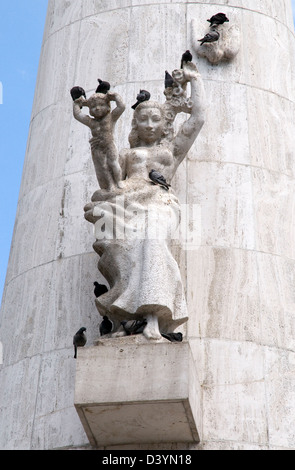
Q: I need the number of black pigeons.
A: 13